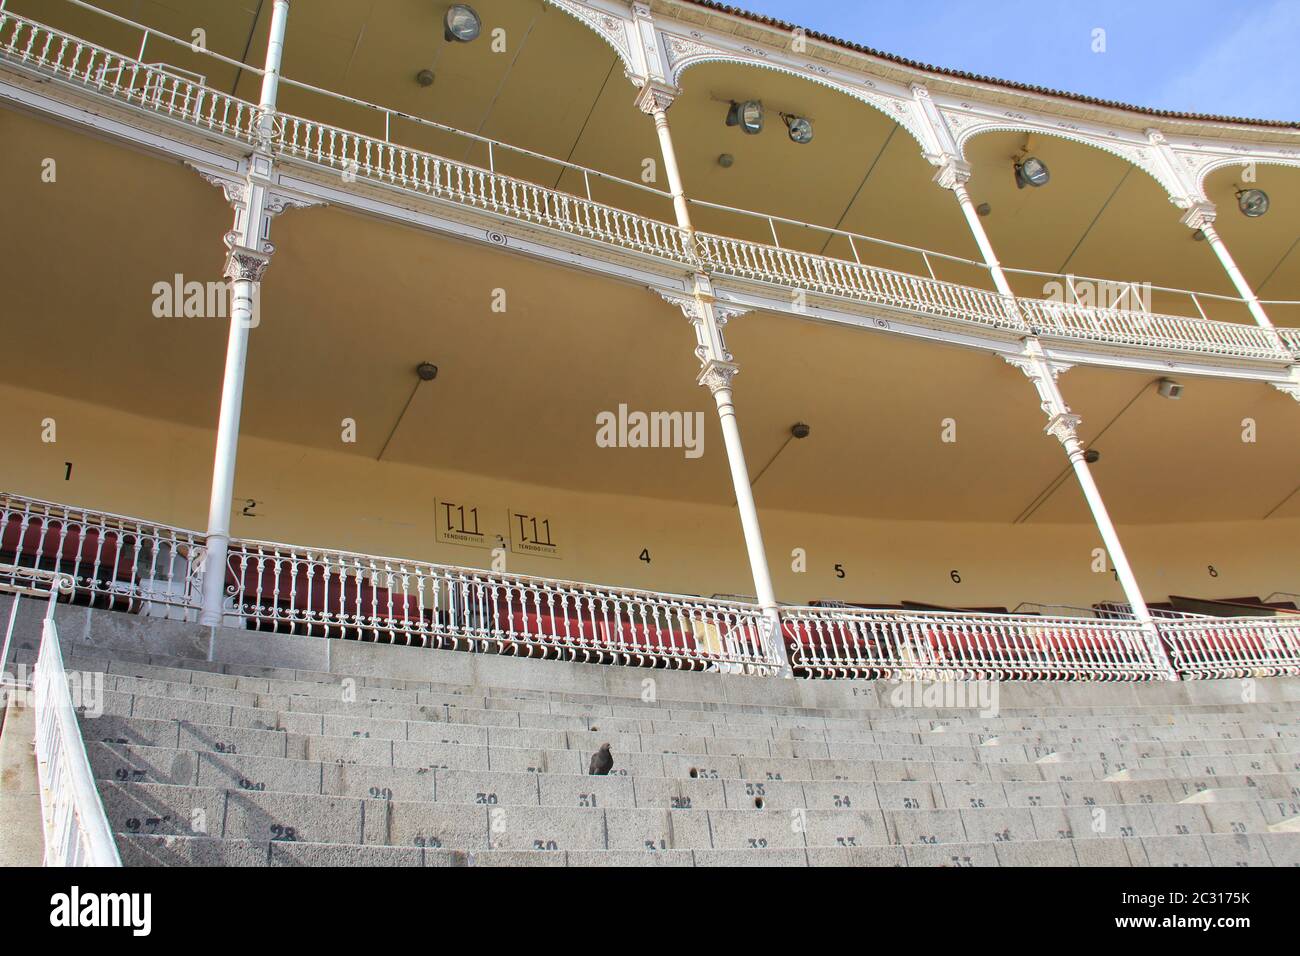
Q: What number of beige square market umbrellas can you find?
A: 0